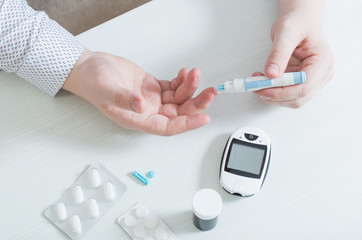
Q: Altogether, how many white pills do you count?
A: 12